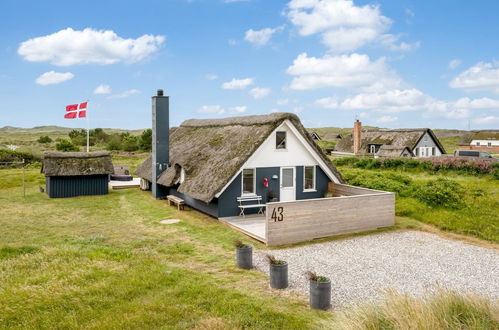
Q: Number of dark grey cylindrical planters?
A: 3